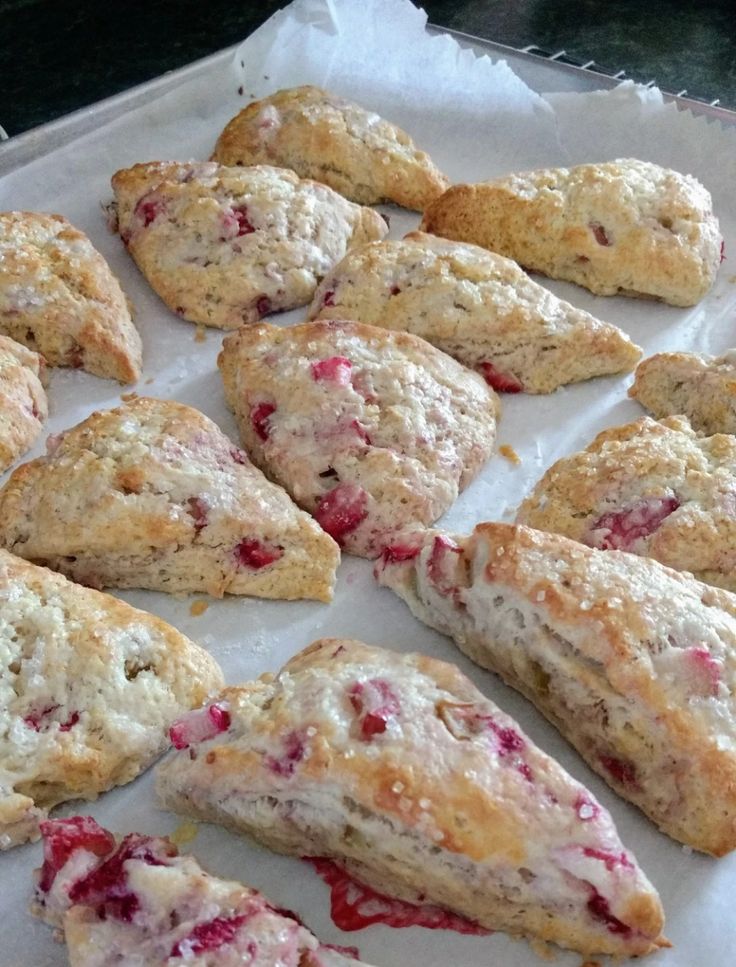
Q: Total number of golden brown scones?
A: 14